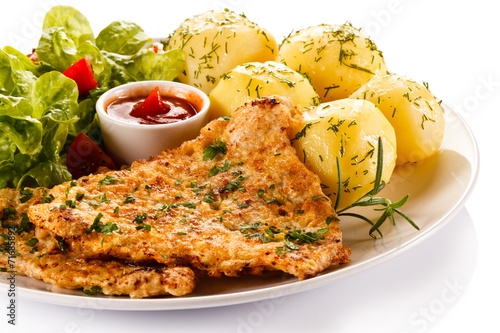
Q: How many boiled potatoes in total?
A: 5